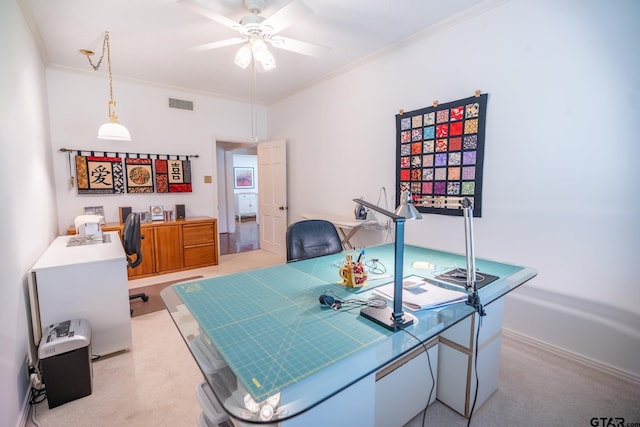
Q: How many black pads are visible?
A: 1